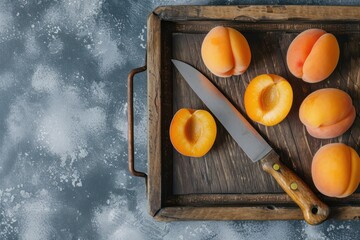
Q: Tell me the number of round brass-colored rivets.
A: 2